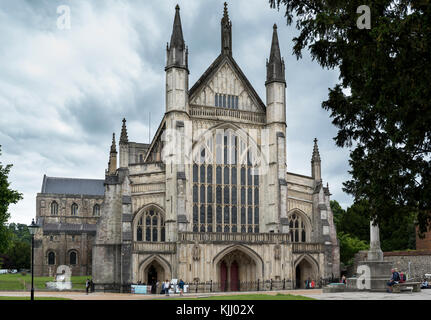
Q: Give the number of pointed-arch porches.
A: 3